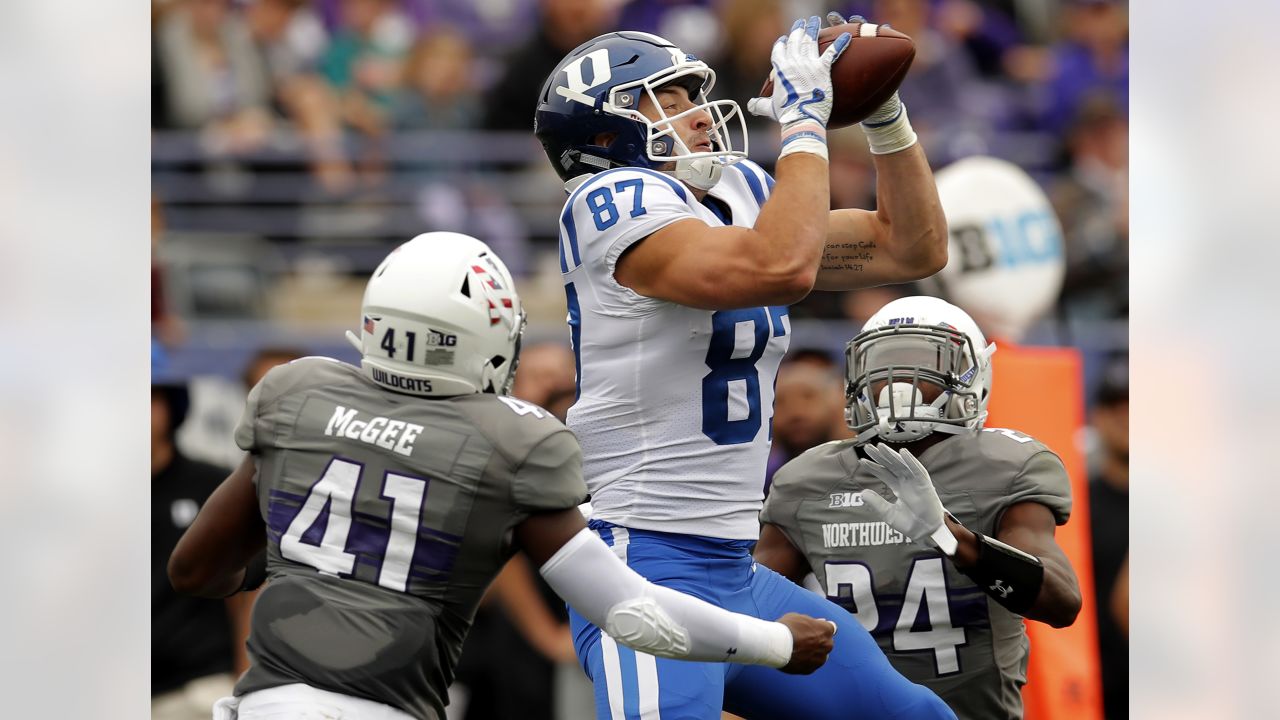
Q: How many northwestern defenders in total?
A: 2